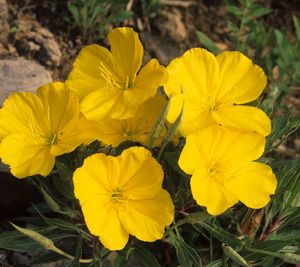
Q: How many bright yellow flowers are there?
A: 6